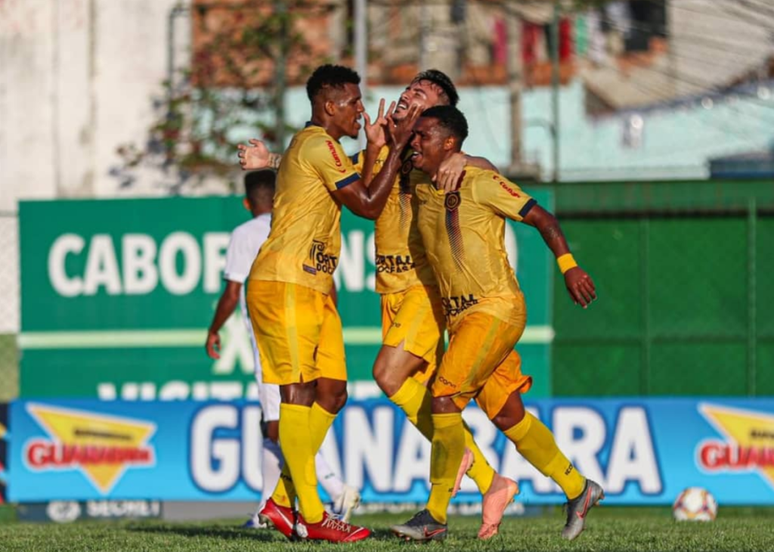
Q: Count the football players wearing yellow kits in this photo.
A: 3